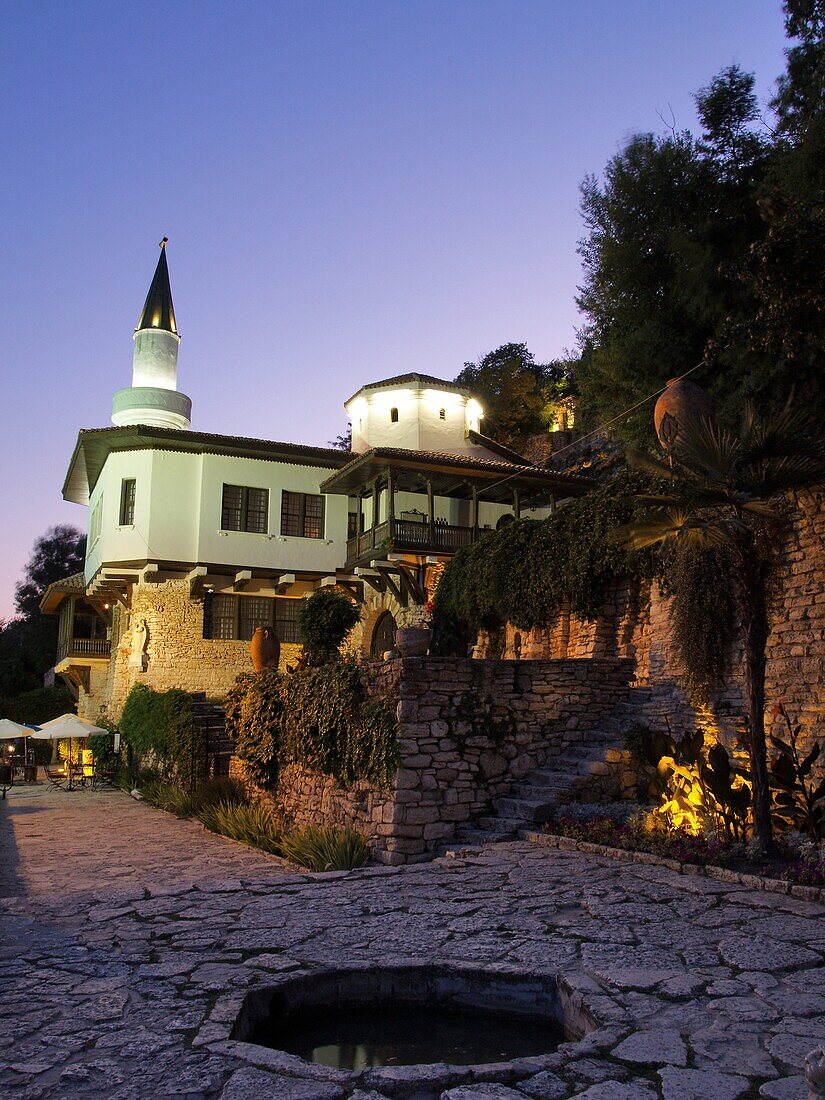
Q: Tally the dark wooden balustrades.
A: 2